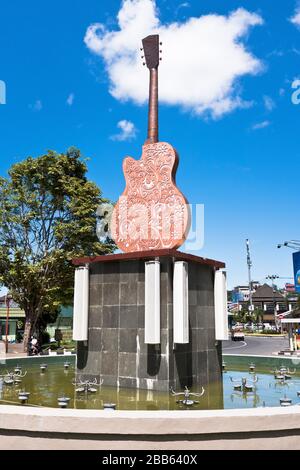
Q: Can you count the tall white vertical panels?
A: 4